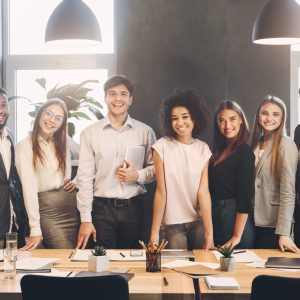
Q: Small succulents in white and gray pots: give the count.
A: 2